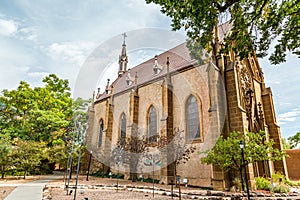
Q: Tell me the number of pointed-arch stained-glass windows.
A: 4